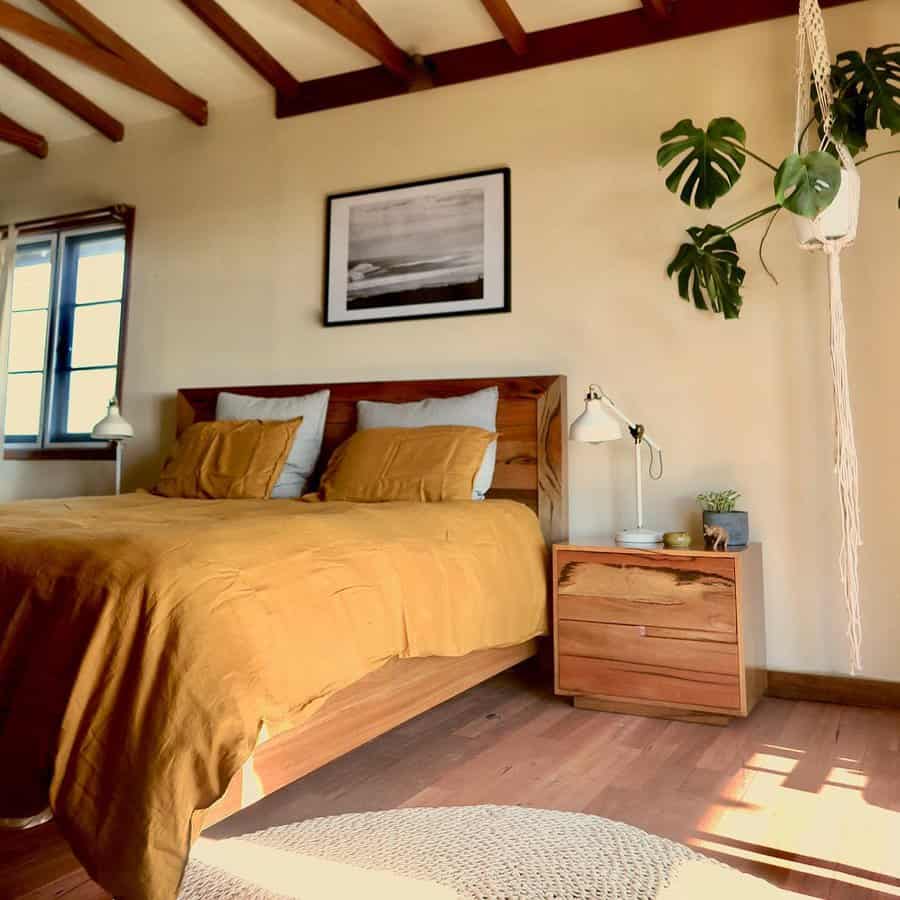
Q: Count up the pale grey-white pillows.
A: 2